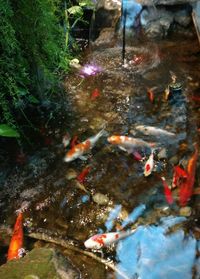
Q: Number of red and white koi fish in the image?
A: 4